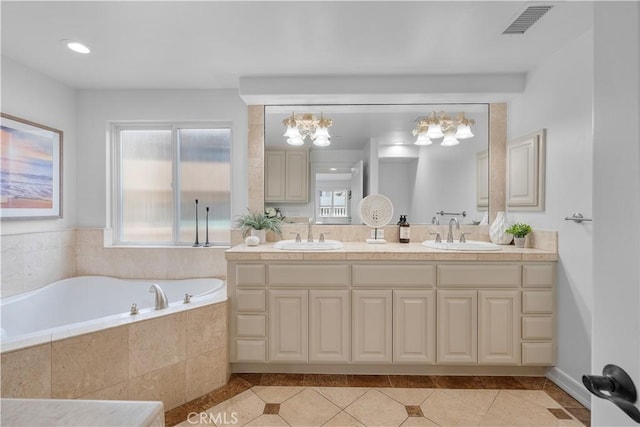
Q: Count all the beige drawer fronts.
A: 11